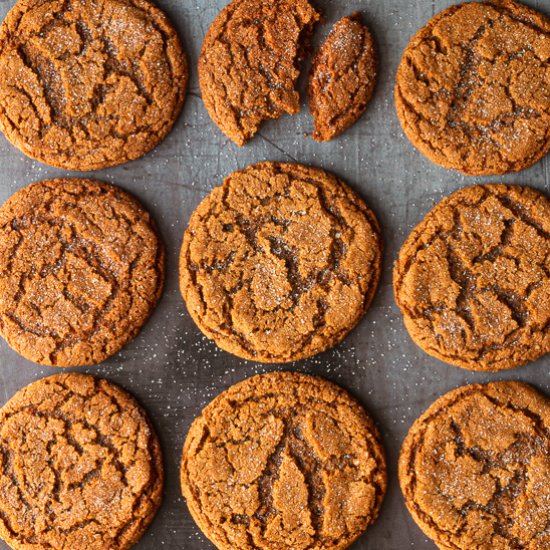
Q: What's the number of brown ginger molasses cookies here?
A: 9